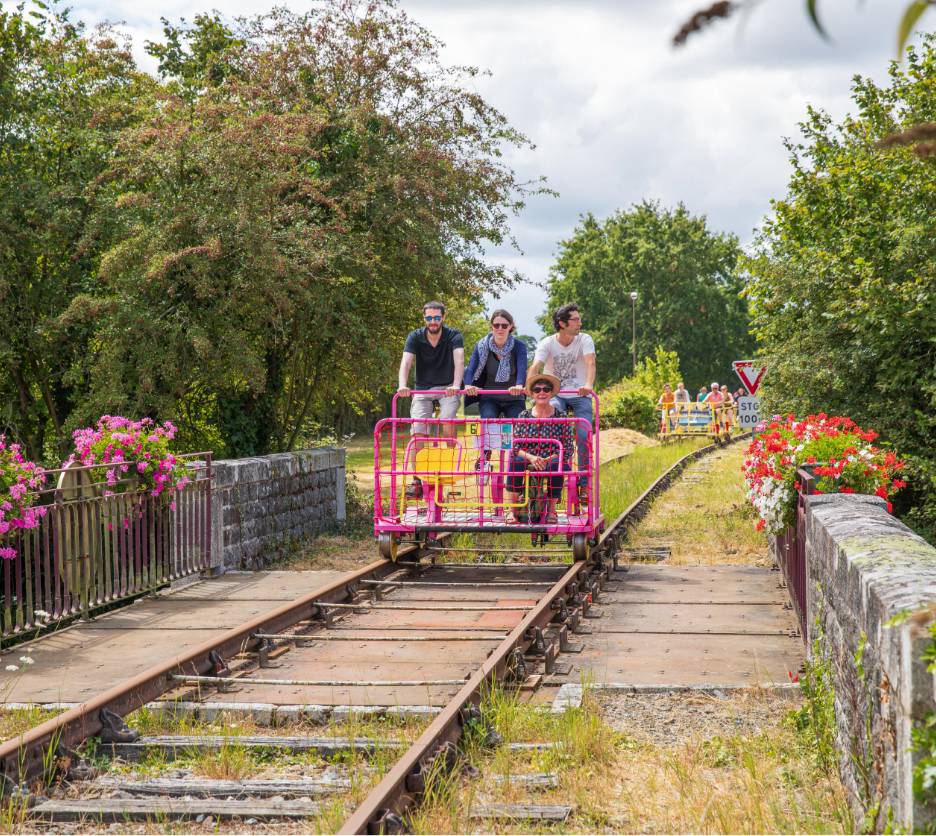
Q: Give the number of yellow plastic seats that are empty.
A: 1